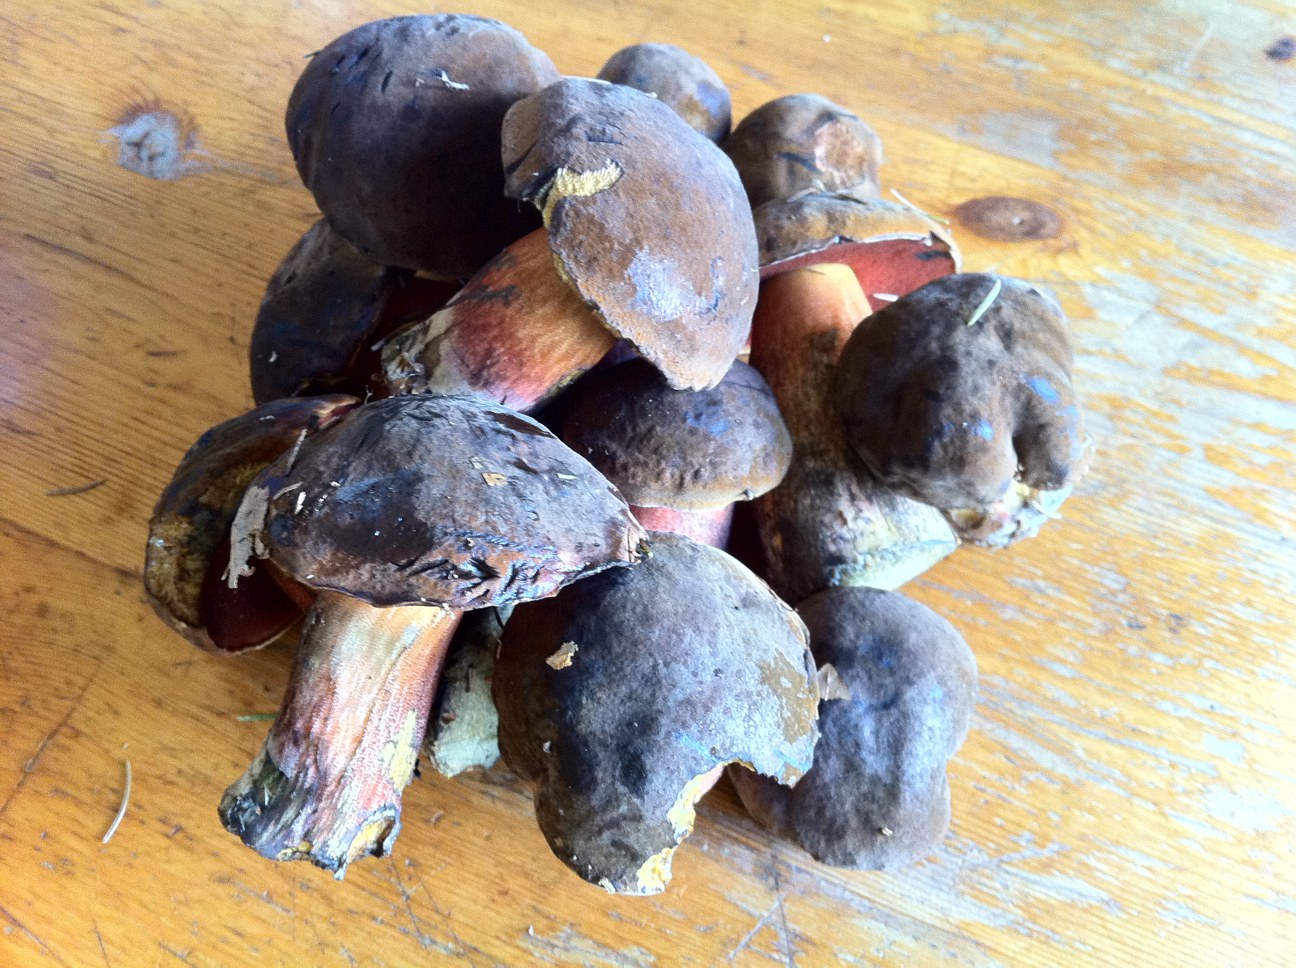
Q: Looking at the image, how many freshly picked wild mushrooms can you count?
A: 12